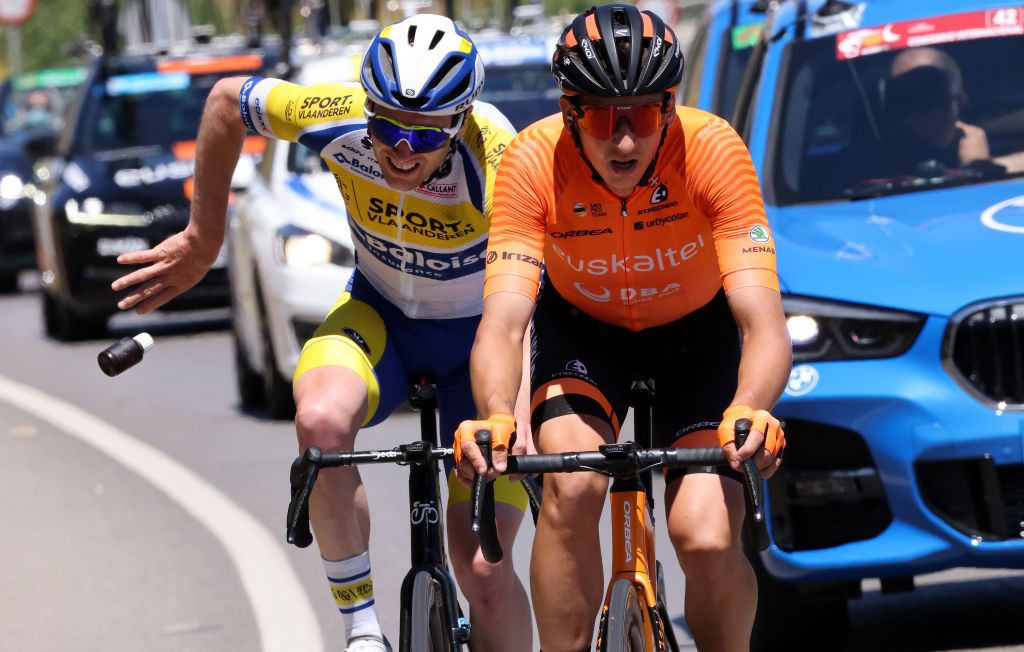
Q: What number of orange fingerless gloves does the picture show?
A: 2